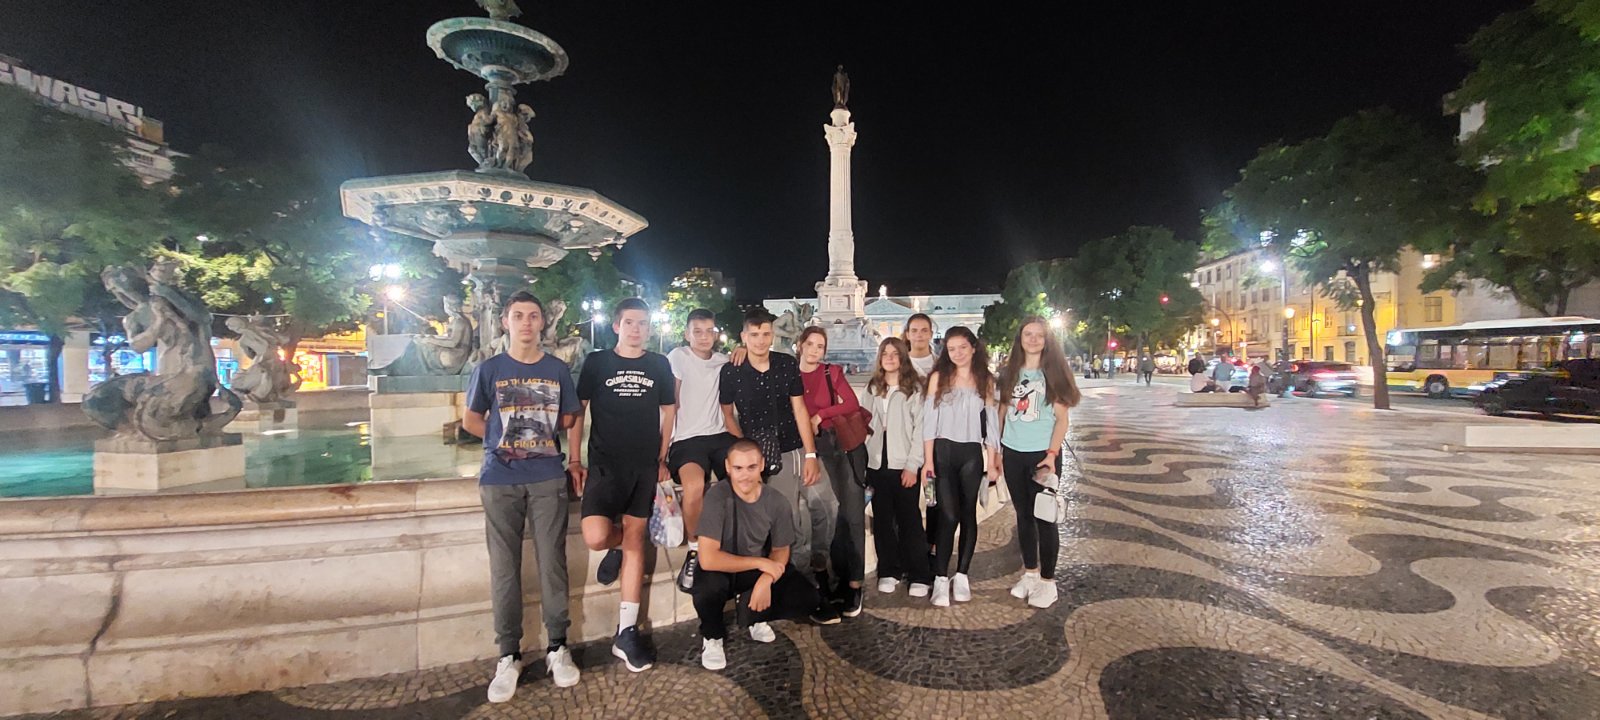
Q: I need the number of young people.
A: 10